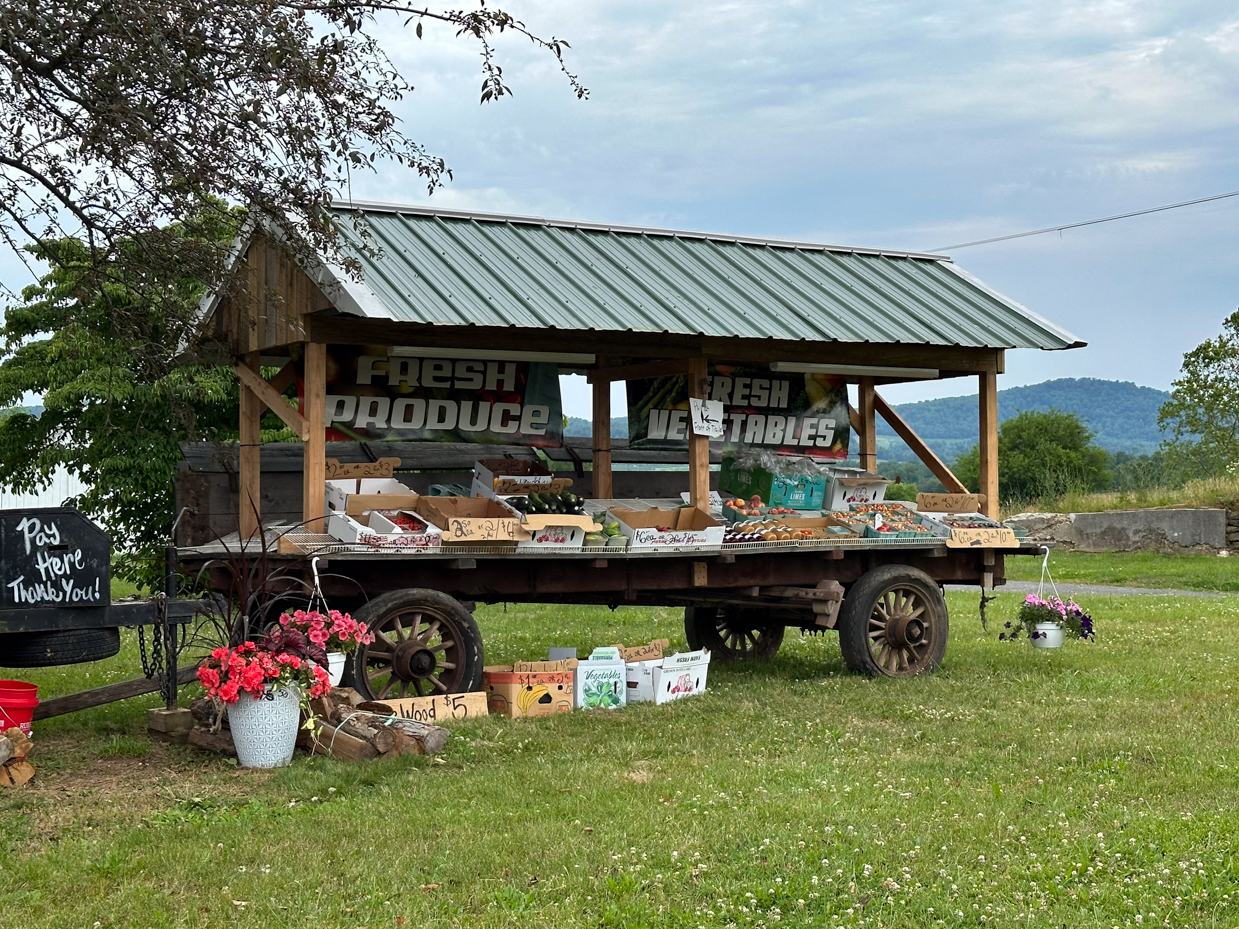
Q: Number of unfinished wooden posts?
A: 6